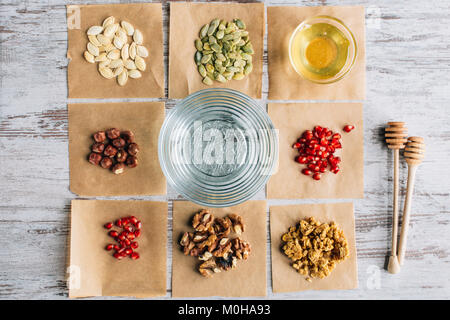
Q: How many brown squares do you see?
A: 8